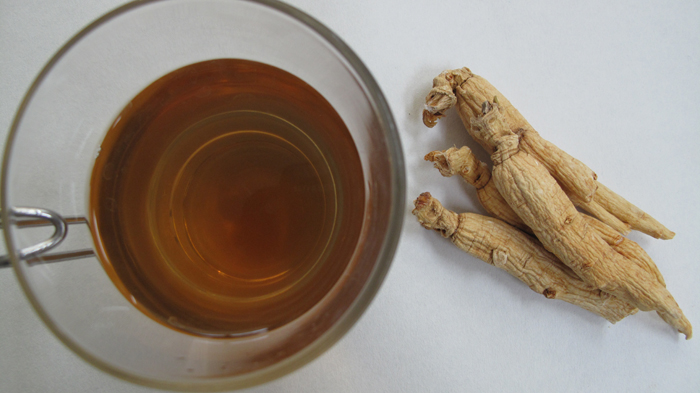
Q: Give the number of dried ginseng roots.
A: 4